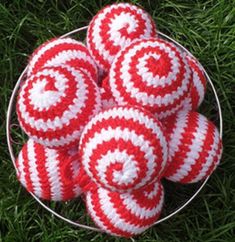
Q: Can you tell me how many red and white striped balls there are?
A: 9